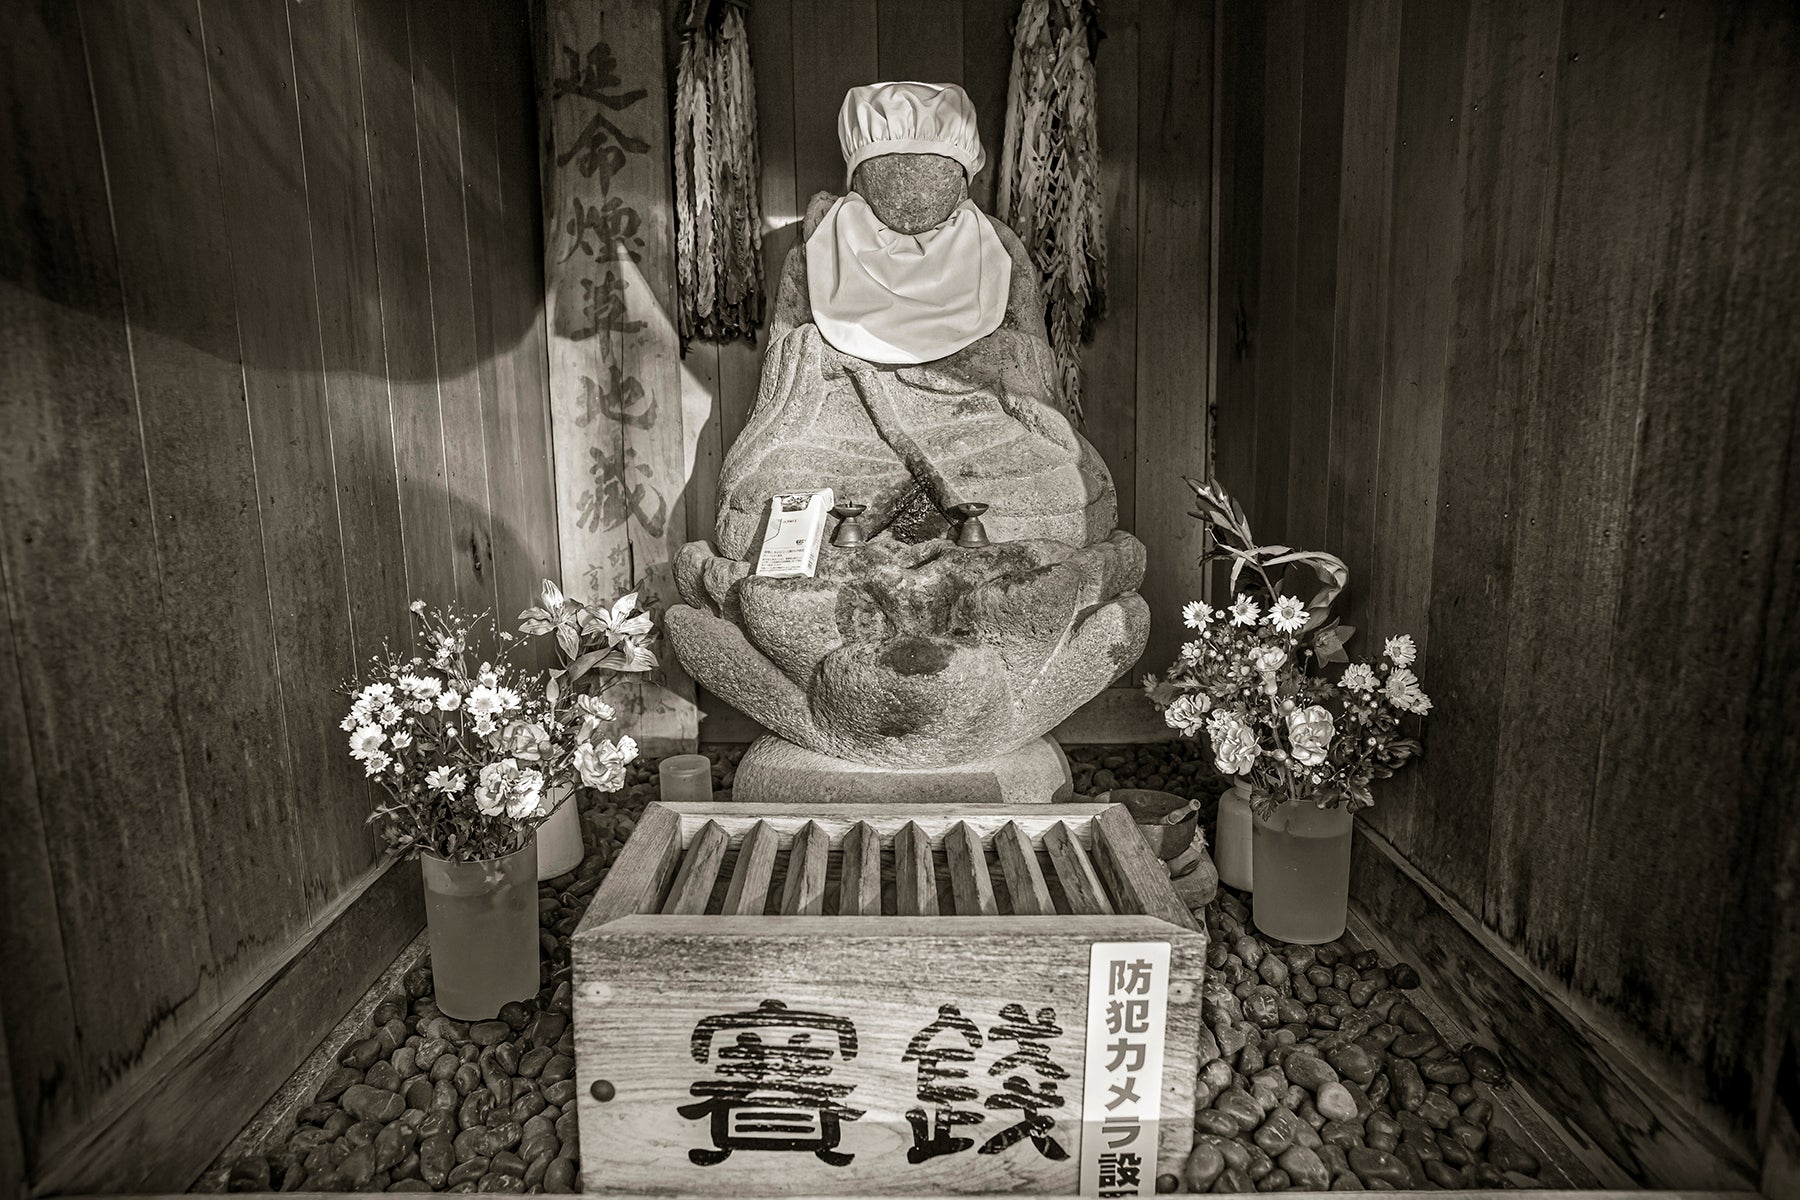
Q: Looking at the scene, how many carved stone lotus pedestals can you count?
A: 1